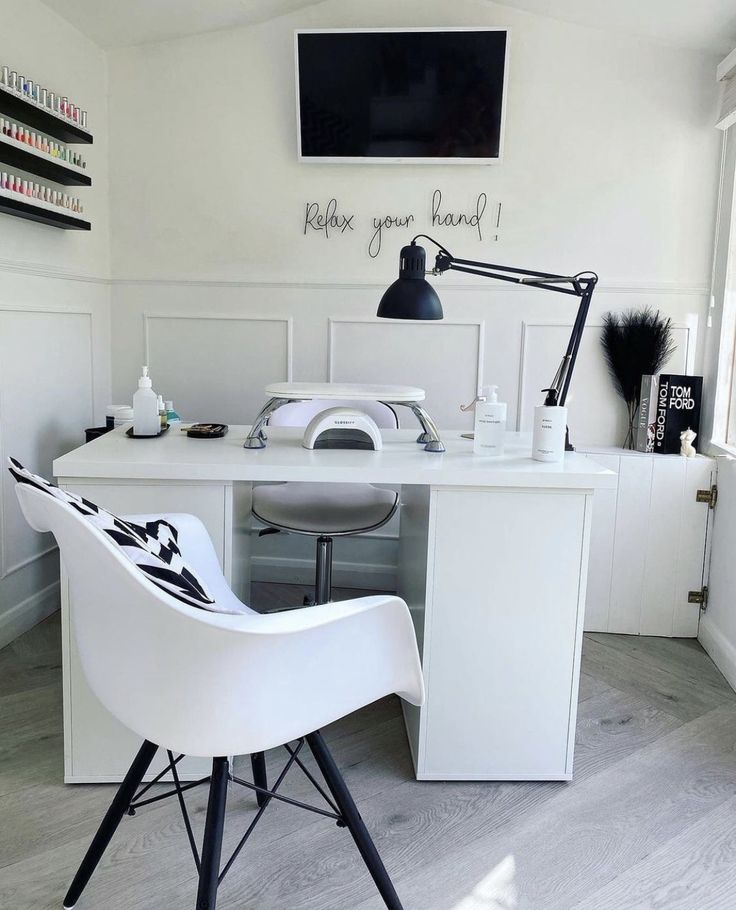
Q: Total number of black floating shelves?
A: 3